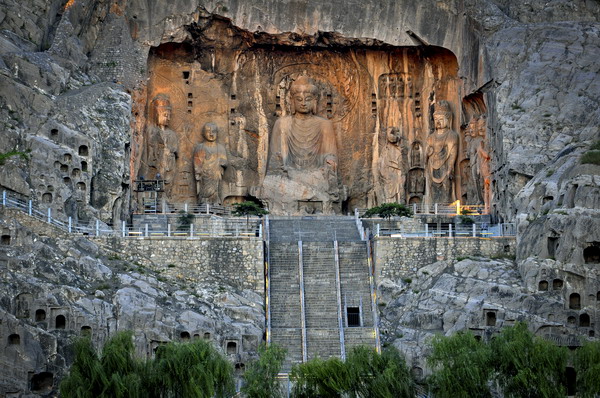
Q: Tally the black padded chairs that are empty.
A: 0